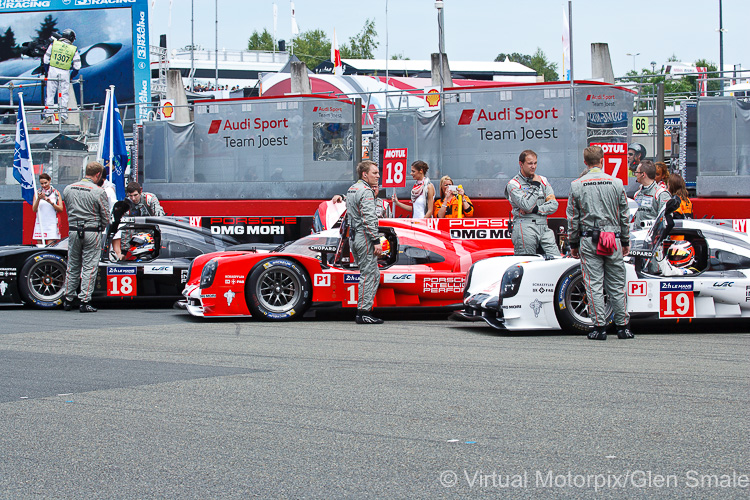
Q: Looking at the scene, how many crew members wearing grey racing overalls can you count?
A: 7